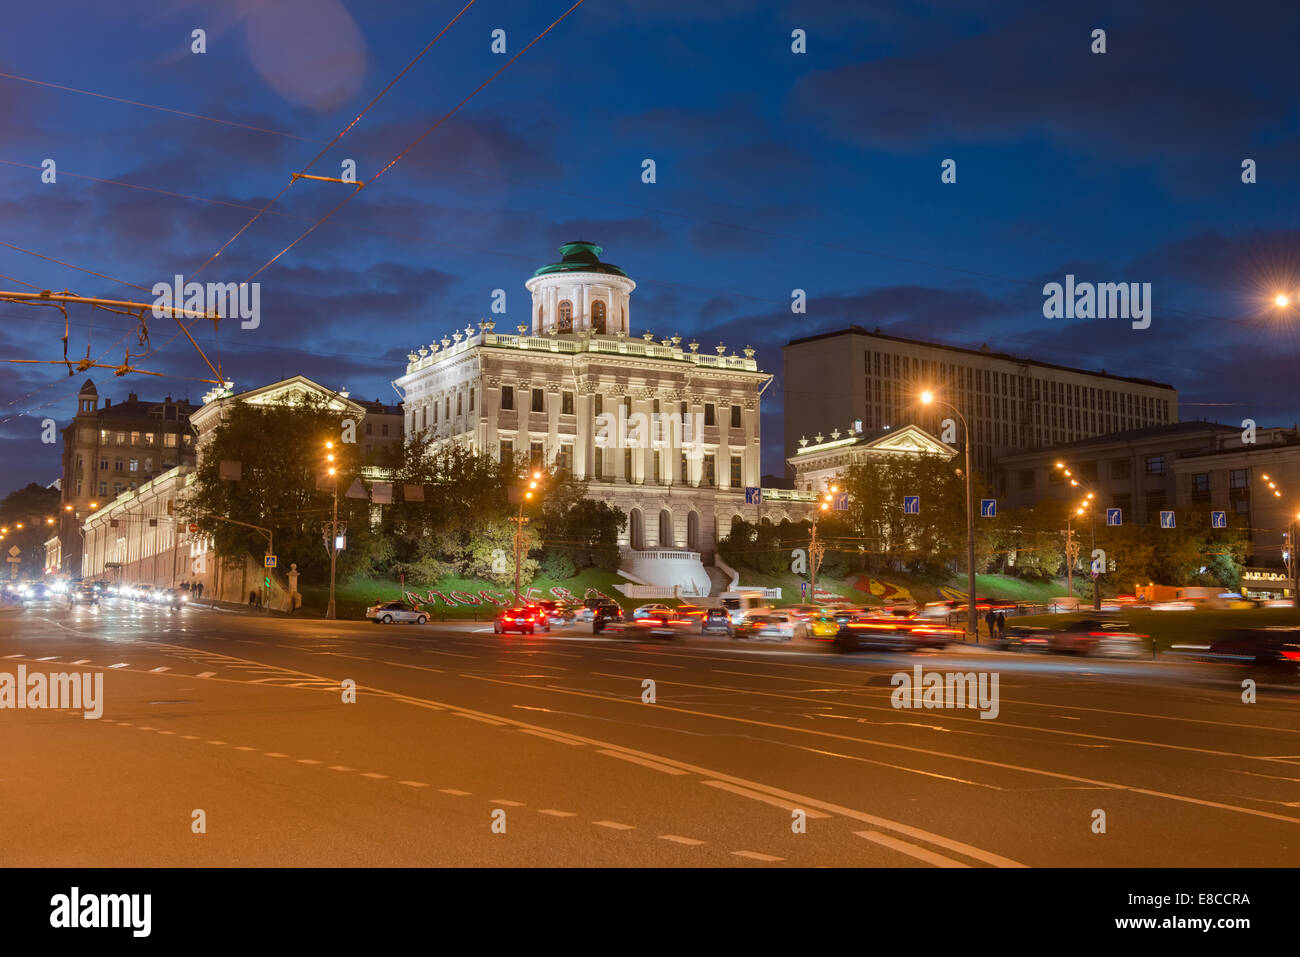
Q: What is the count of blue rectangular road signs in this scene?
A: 7